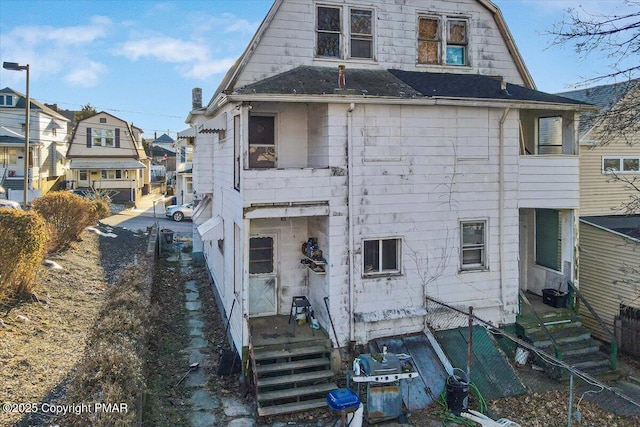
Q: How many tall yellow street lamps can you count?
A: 0